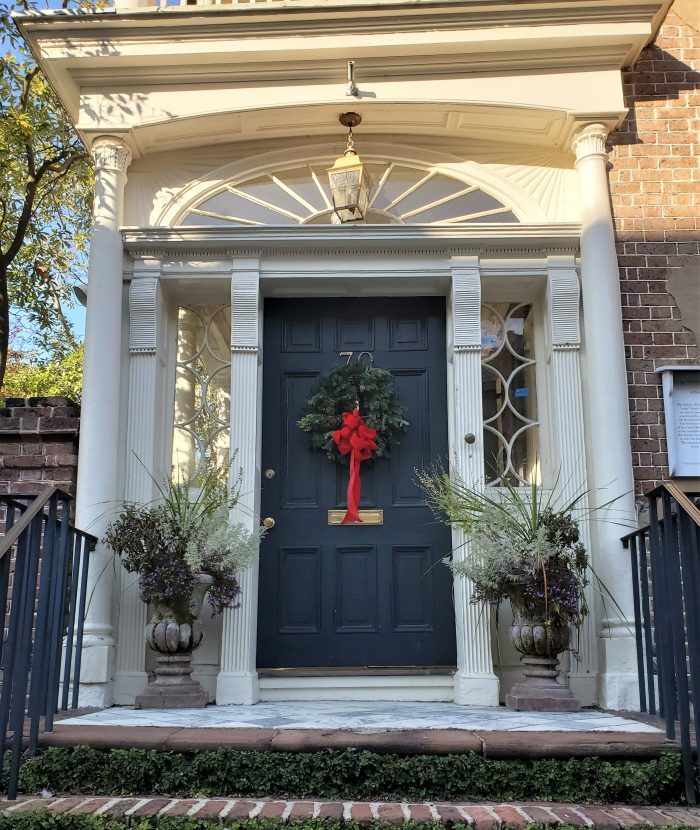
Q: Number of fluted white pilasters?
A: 4